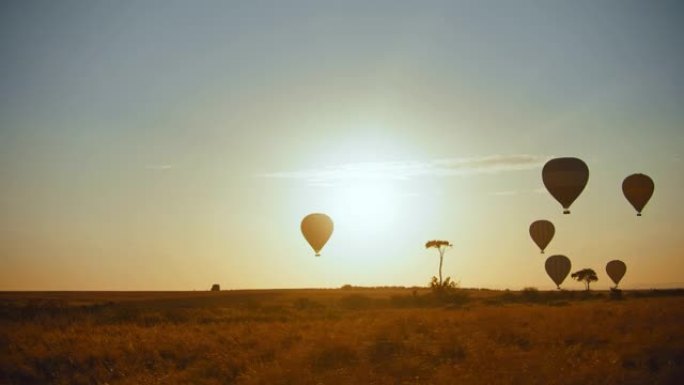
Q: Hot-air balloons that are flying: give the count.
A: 6